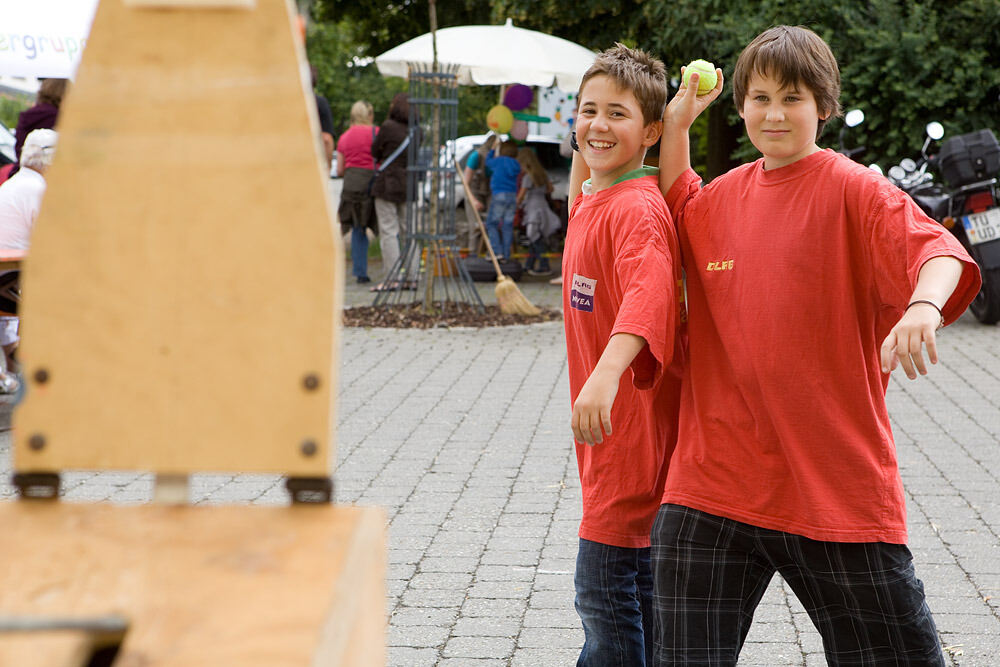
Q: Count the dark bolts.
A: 4